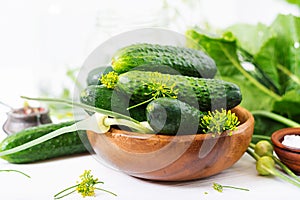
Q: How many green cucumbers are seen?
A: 6